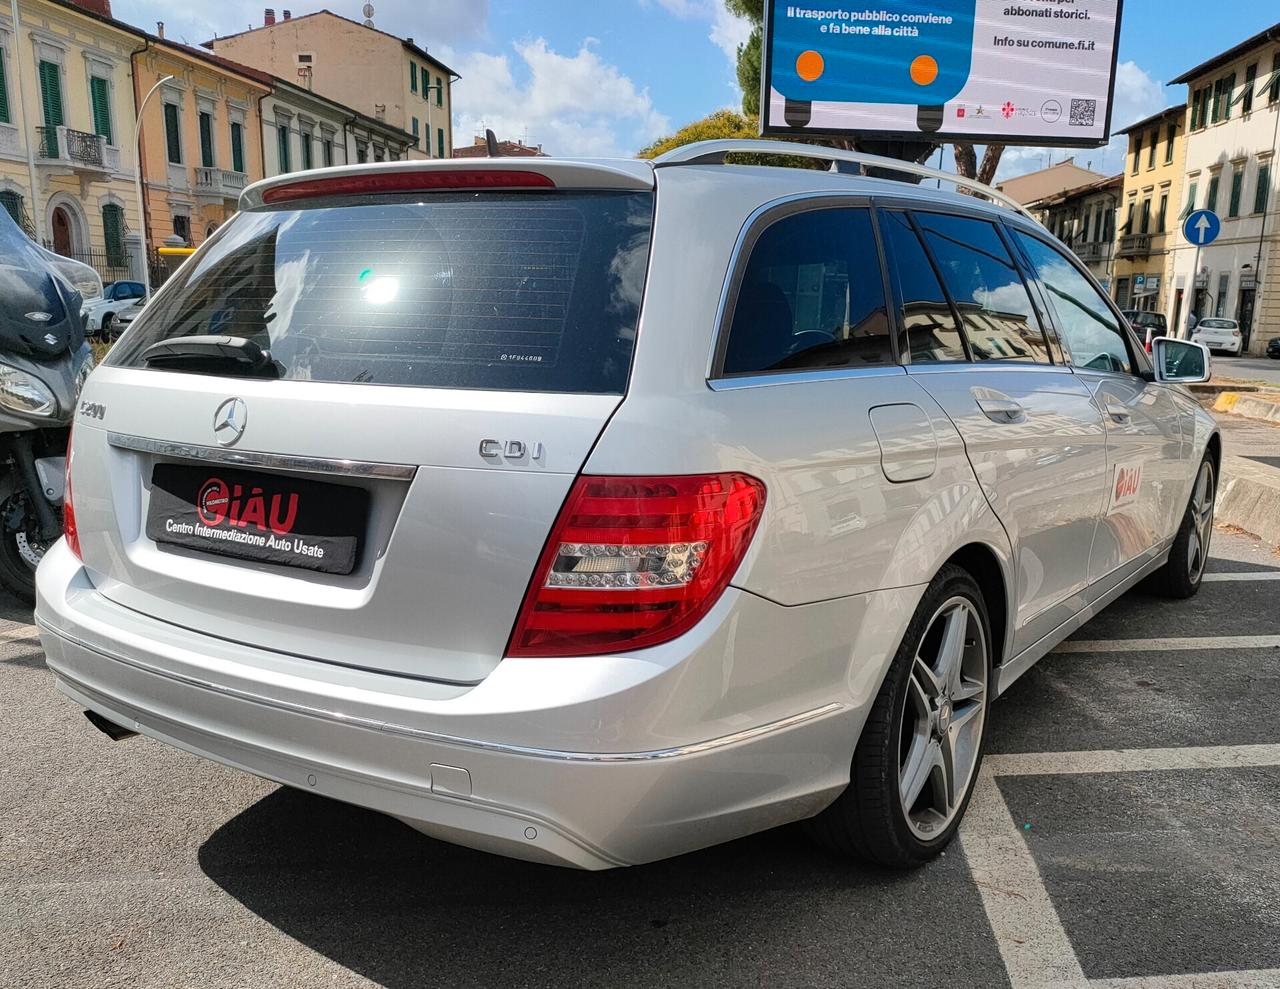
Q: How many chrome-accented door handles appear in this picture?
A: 2